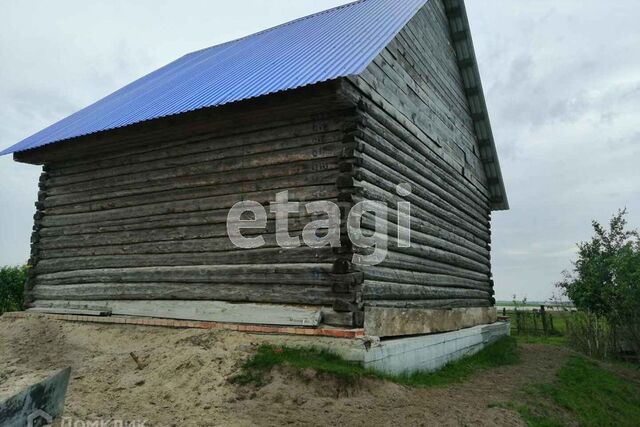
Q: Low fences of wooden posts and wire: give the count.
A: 1